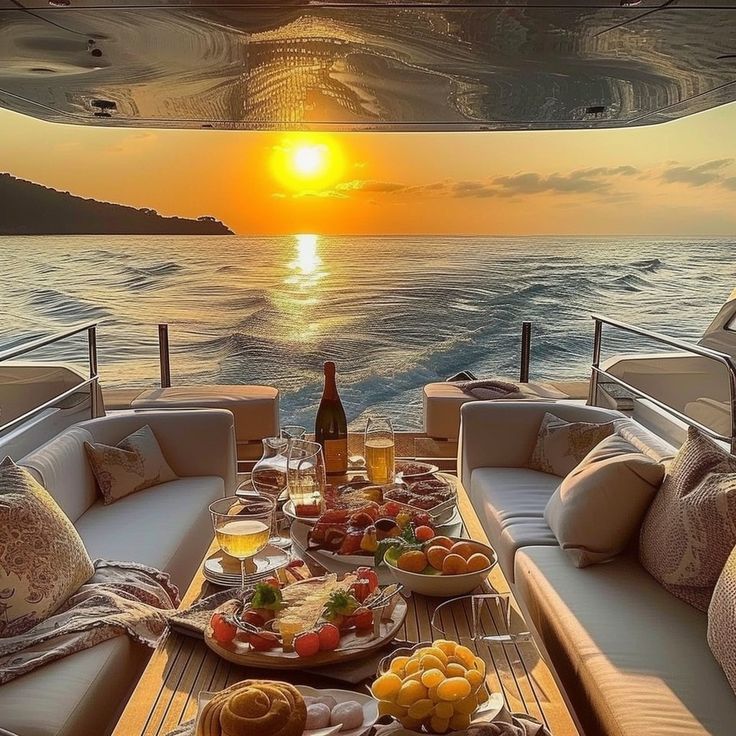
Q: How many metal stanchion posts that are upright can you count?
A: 4